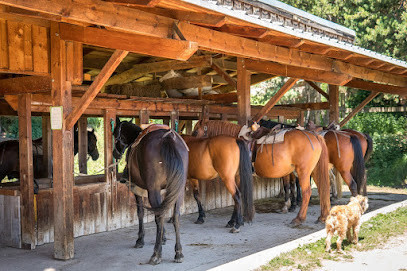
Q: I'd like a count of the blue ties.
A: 2